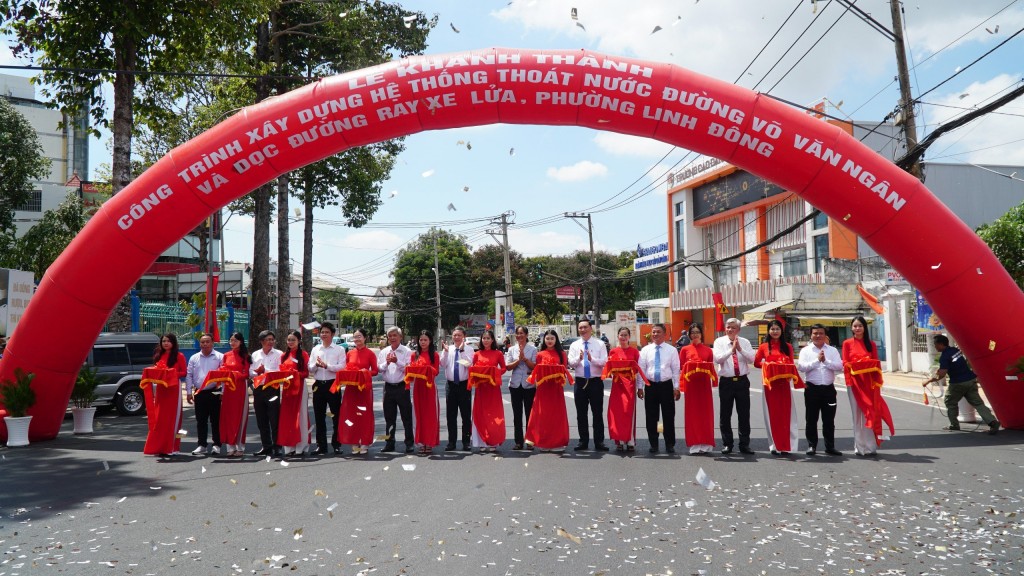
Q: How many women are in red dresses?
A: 11